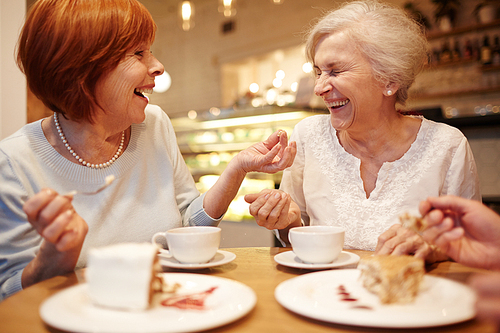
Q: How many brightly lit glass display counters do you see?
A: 1